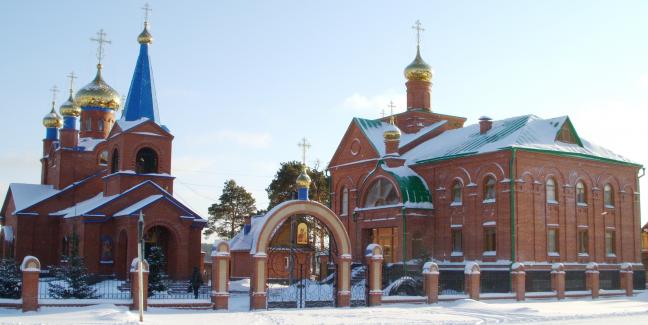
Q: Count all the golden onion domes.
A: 7